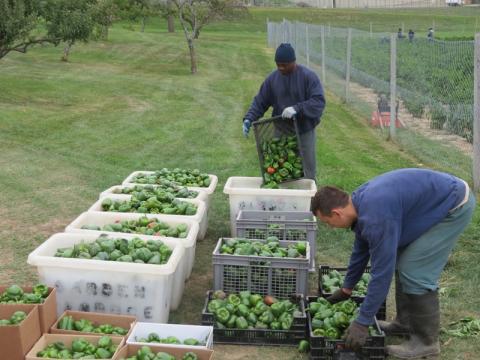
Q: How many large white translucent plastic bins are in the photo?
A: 6